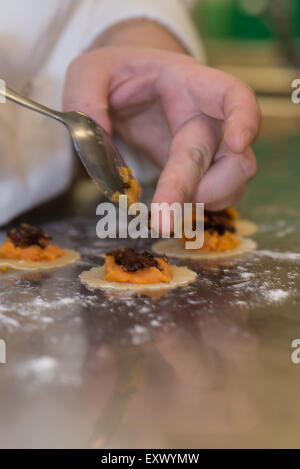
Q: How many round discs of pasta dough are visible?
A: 4